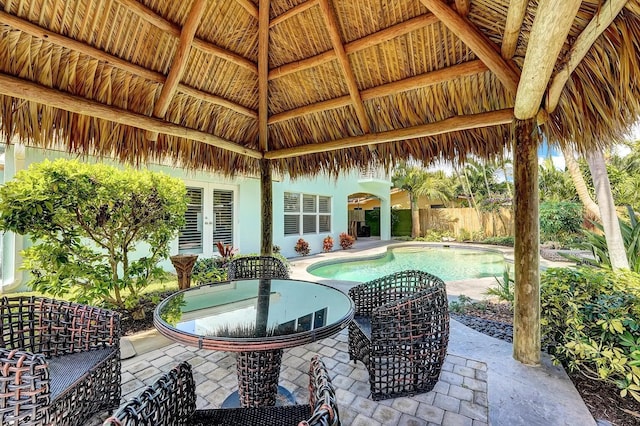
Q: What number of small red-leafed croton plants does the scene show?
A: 3